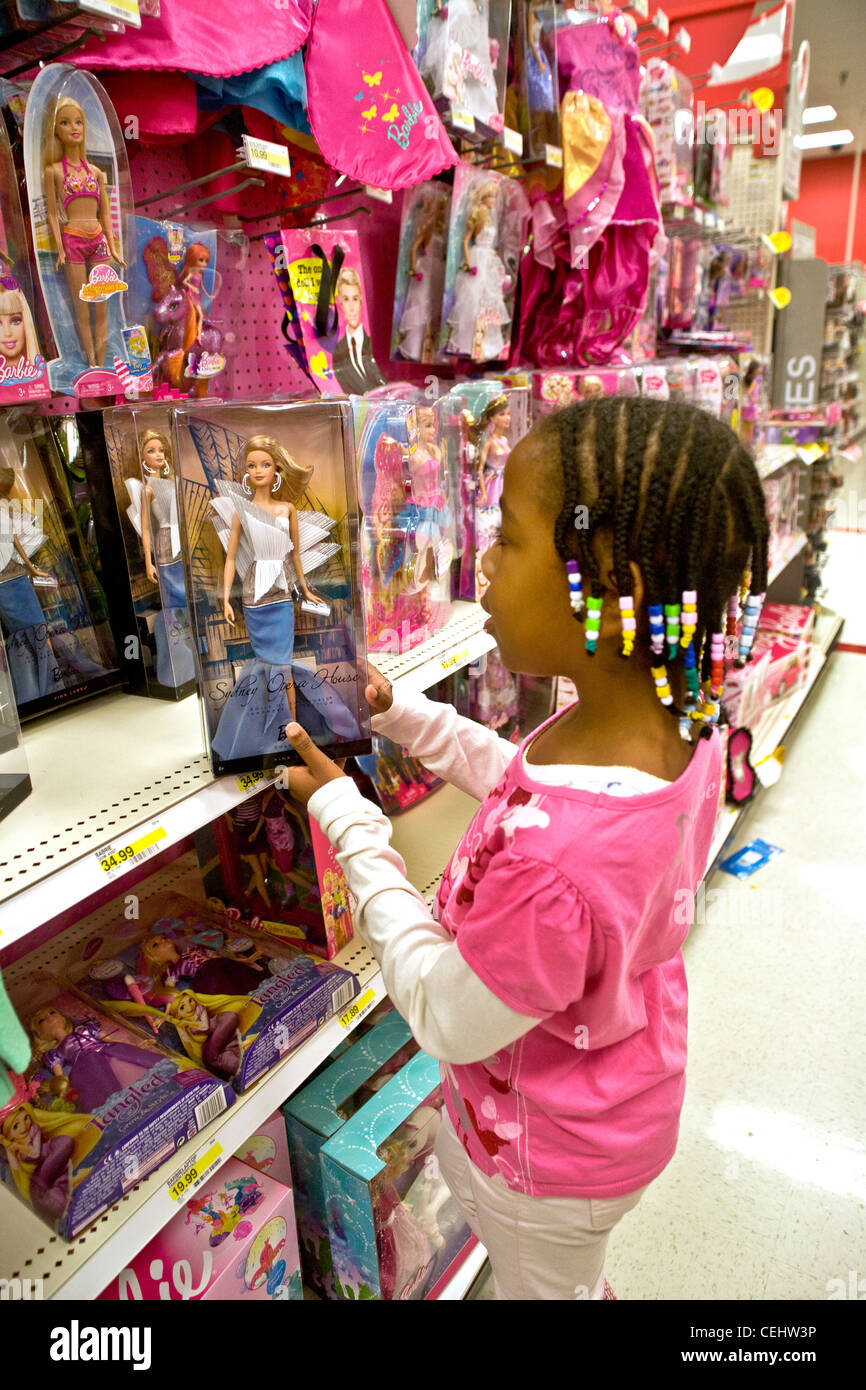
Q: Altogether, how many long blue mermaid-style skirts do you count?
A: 3